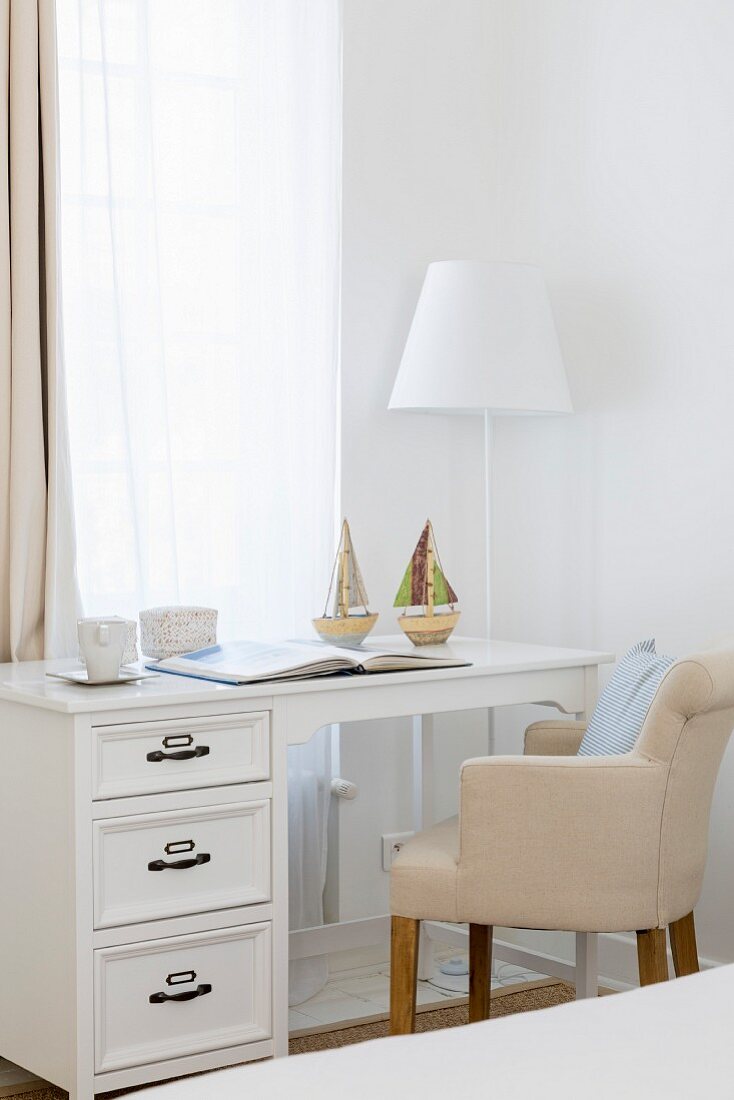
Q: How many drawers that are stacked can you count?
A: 3